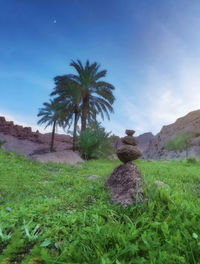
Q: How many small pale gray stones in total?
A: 2